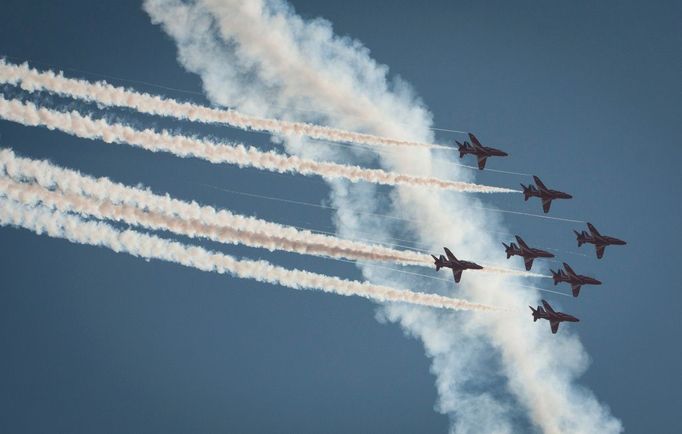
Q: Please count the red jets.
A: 7